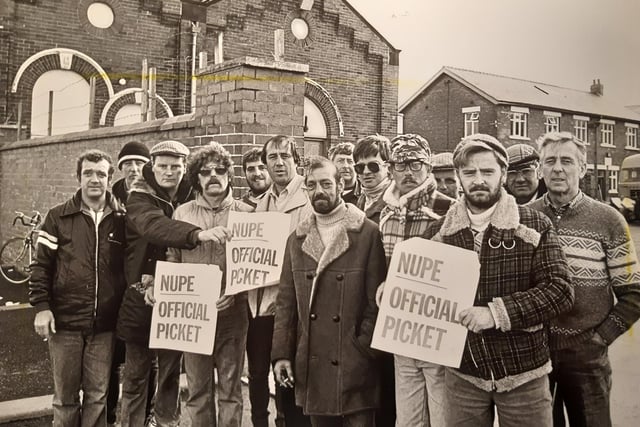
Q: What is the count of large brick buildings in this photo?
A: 2